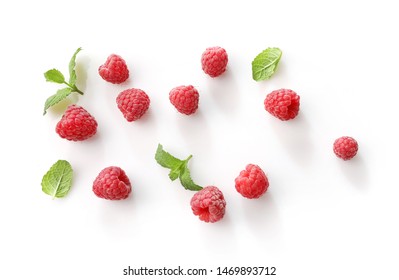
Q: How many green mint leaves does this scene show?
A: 8